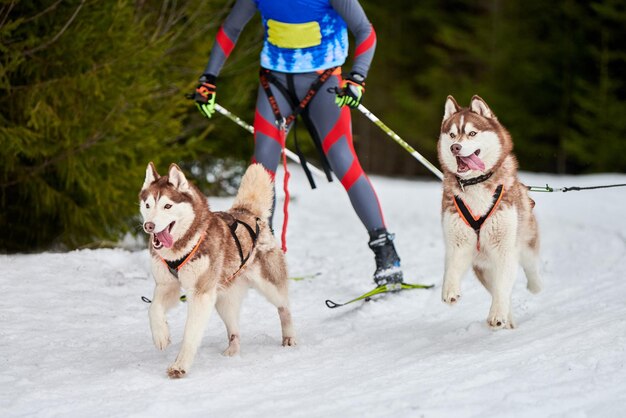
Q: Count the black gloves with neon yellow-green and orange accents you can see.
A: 2